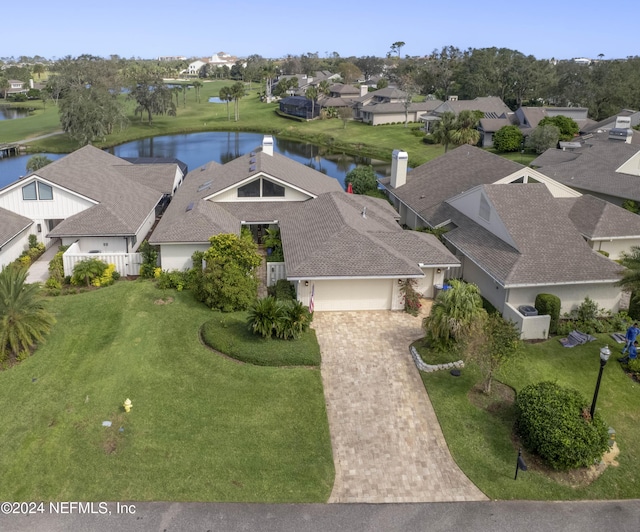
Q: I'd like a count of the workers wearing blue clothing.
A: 2